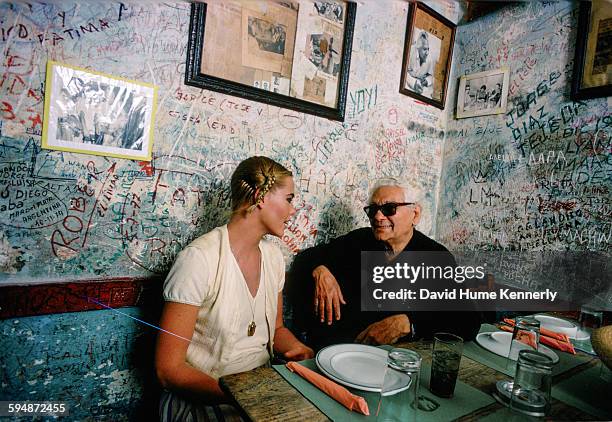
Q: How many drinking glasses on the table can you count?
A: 5